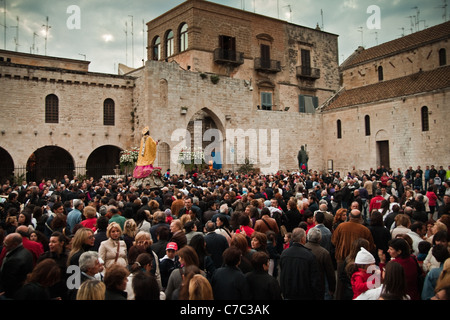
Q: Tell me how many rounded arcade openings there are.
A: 3